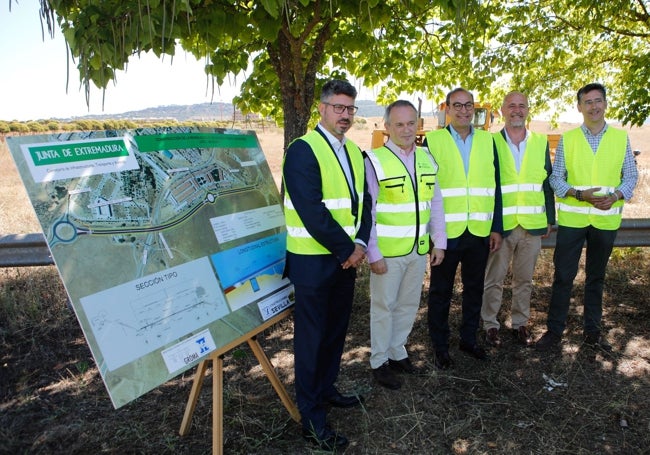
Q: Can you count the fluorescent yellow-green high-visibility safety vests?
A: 5